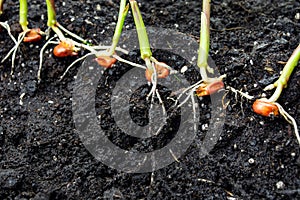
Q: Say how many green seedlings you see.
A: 6